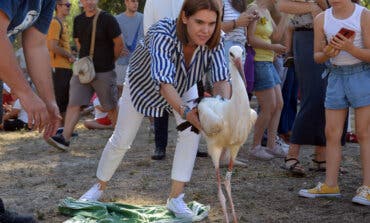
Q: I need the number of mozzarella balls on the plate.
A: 0